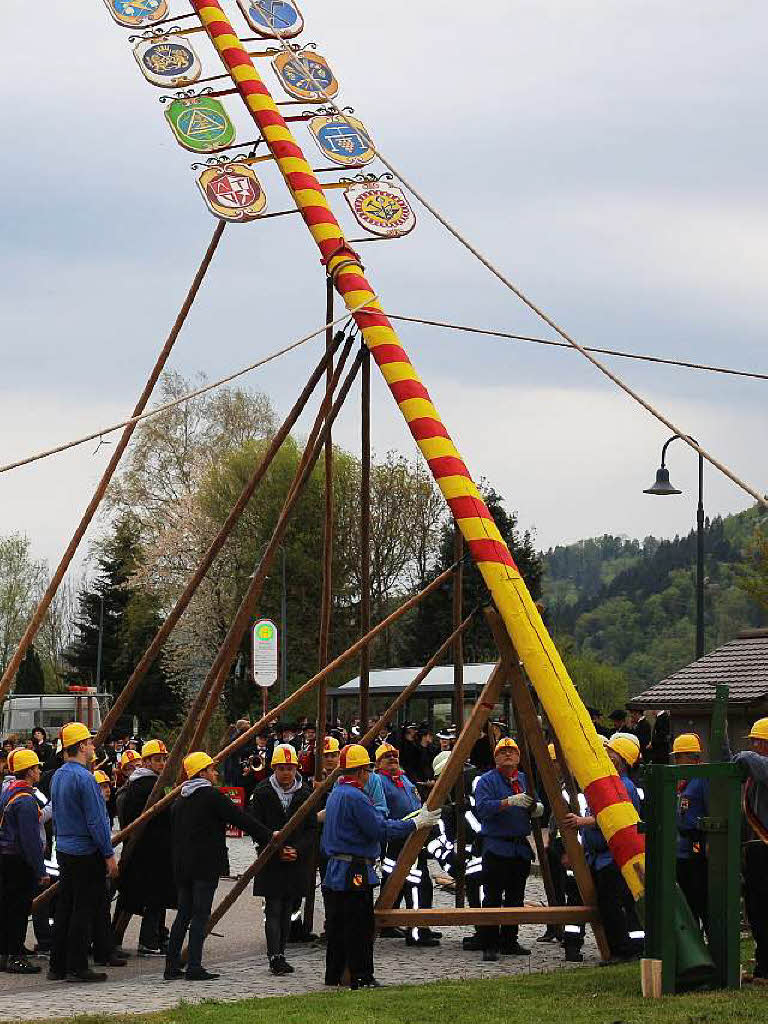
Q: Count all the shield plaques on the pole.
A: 8